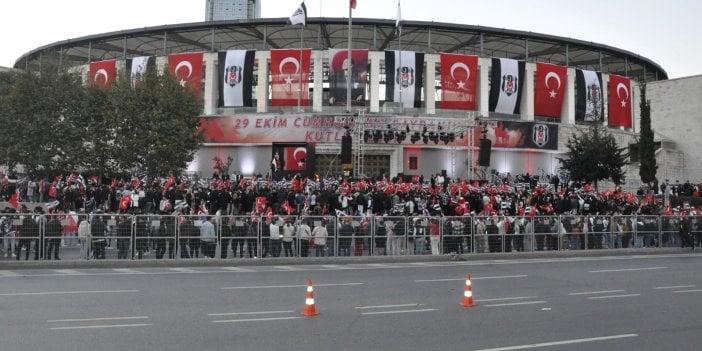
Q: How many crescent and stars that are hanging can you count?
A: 6